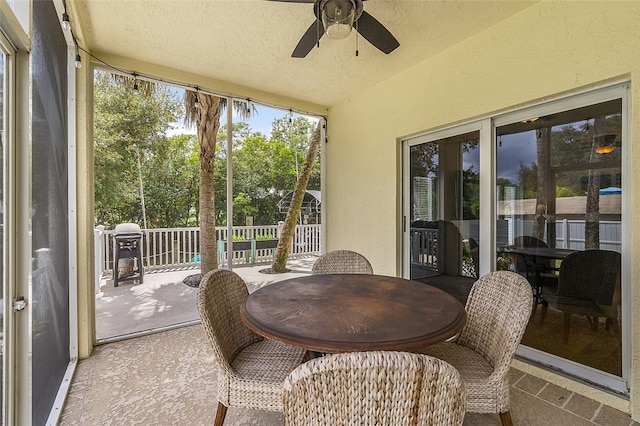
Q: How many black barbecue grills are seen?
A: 1